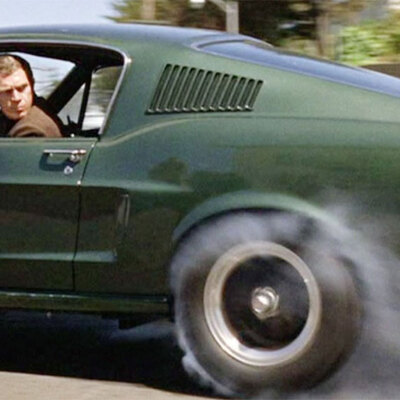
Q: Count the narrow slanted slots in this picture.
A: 12